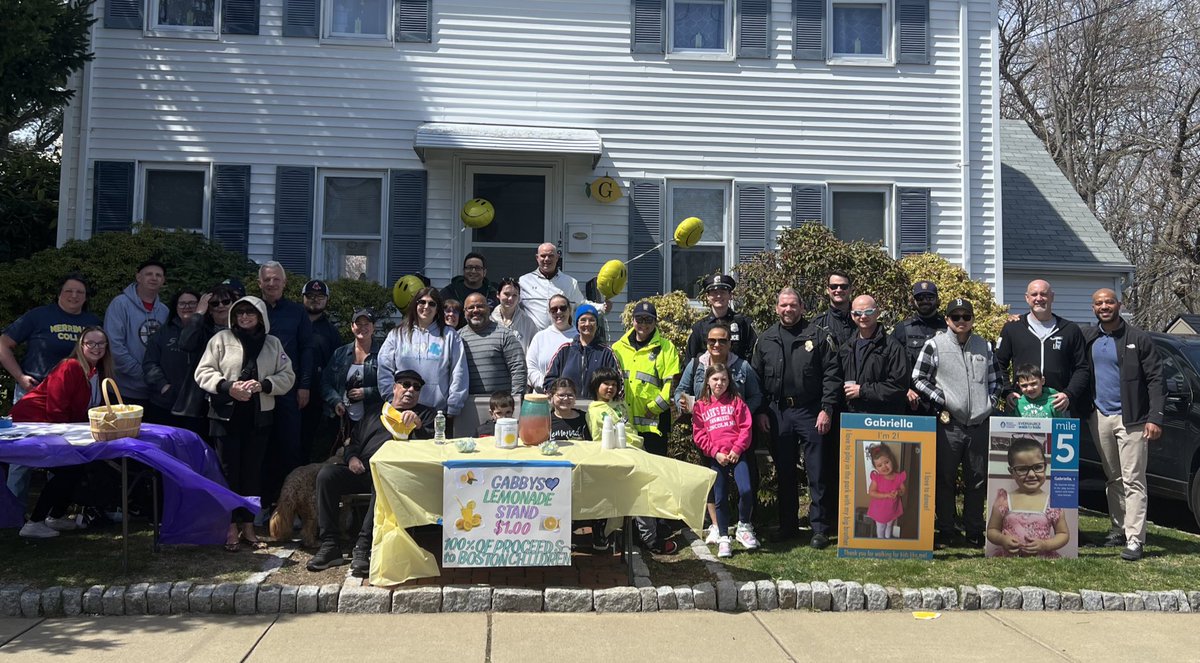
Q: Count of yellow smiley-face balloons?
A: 4